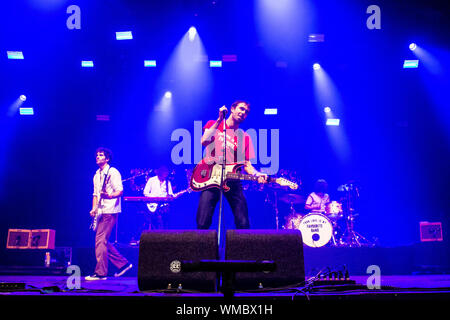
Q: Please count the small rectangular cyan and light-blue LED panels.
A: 9